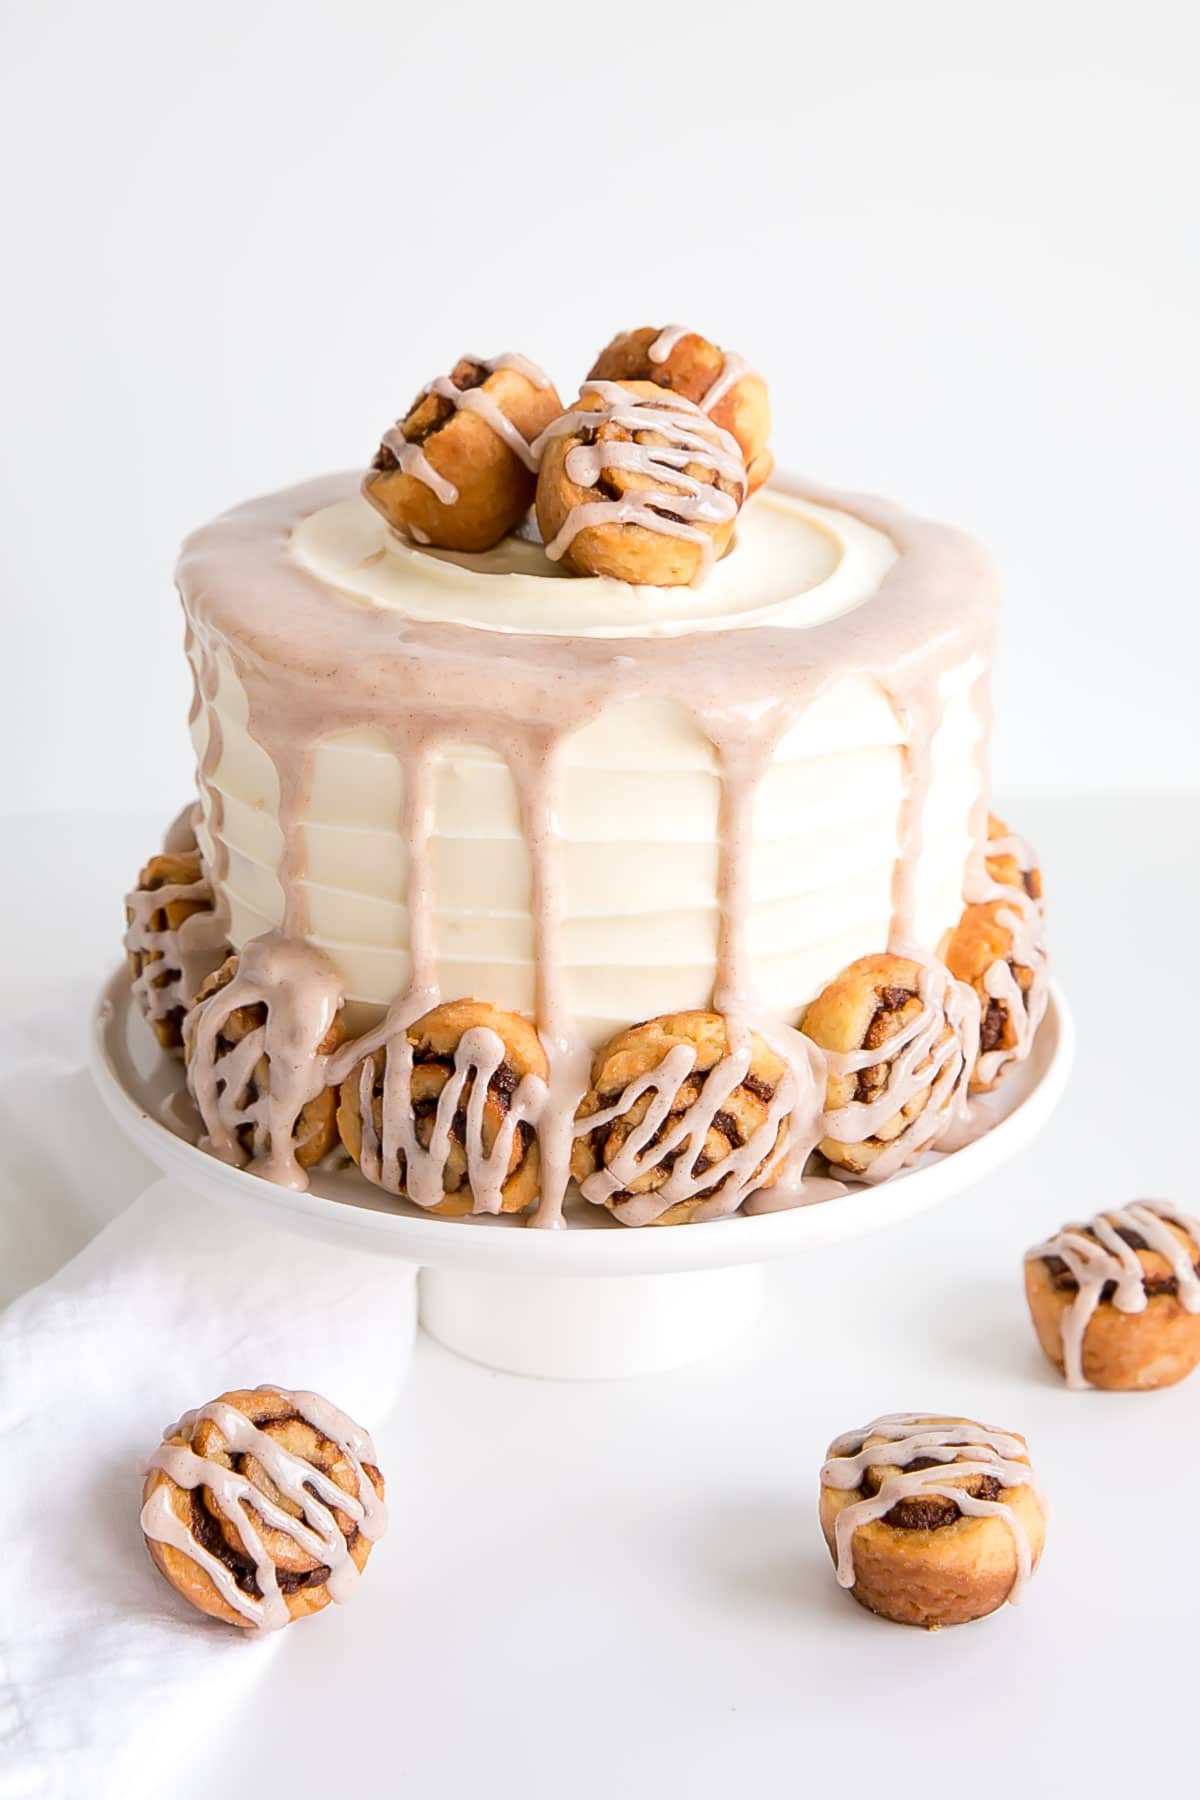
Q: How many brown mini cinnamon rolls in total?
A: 13